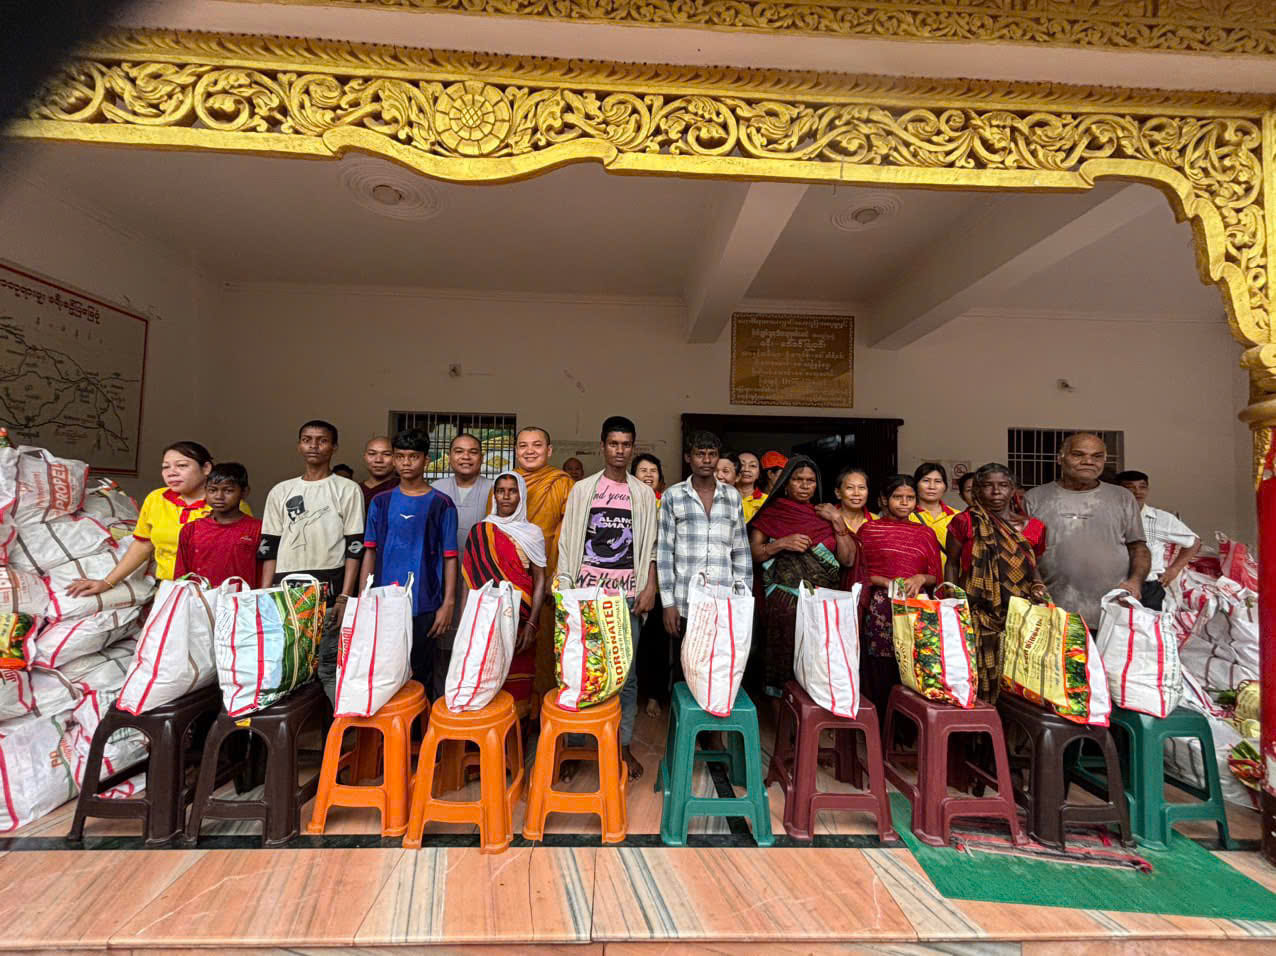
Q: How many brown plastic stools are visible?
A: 3